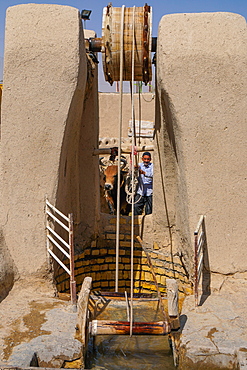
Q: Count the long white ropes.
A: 2